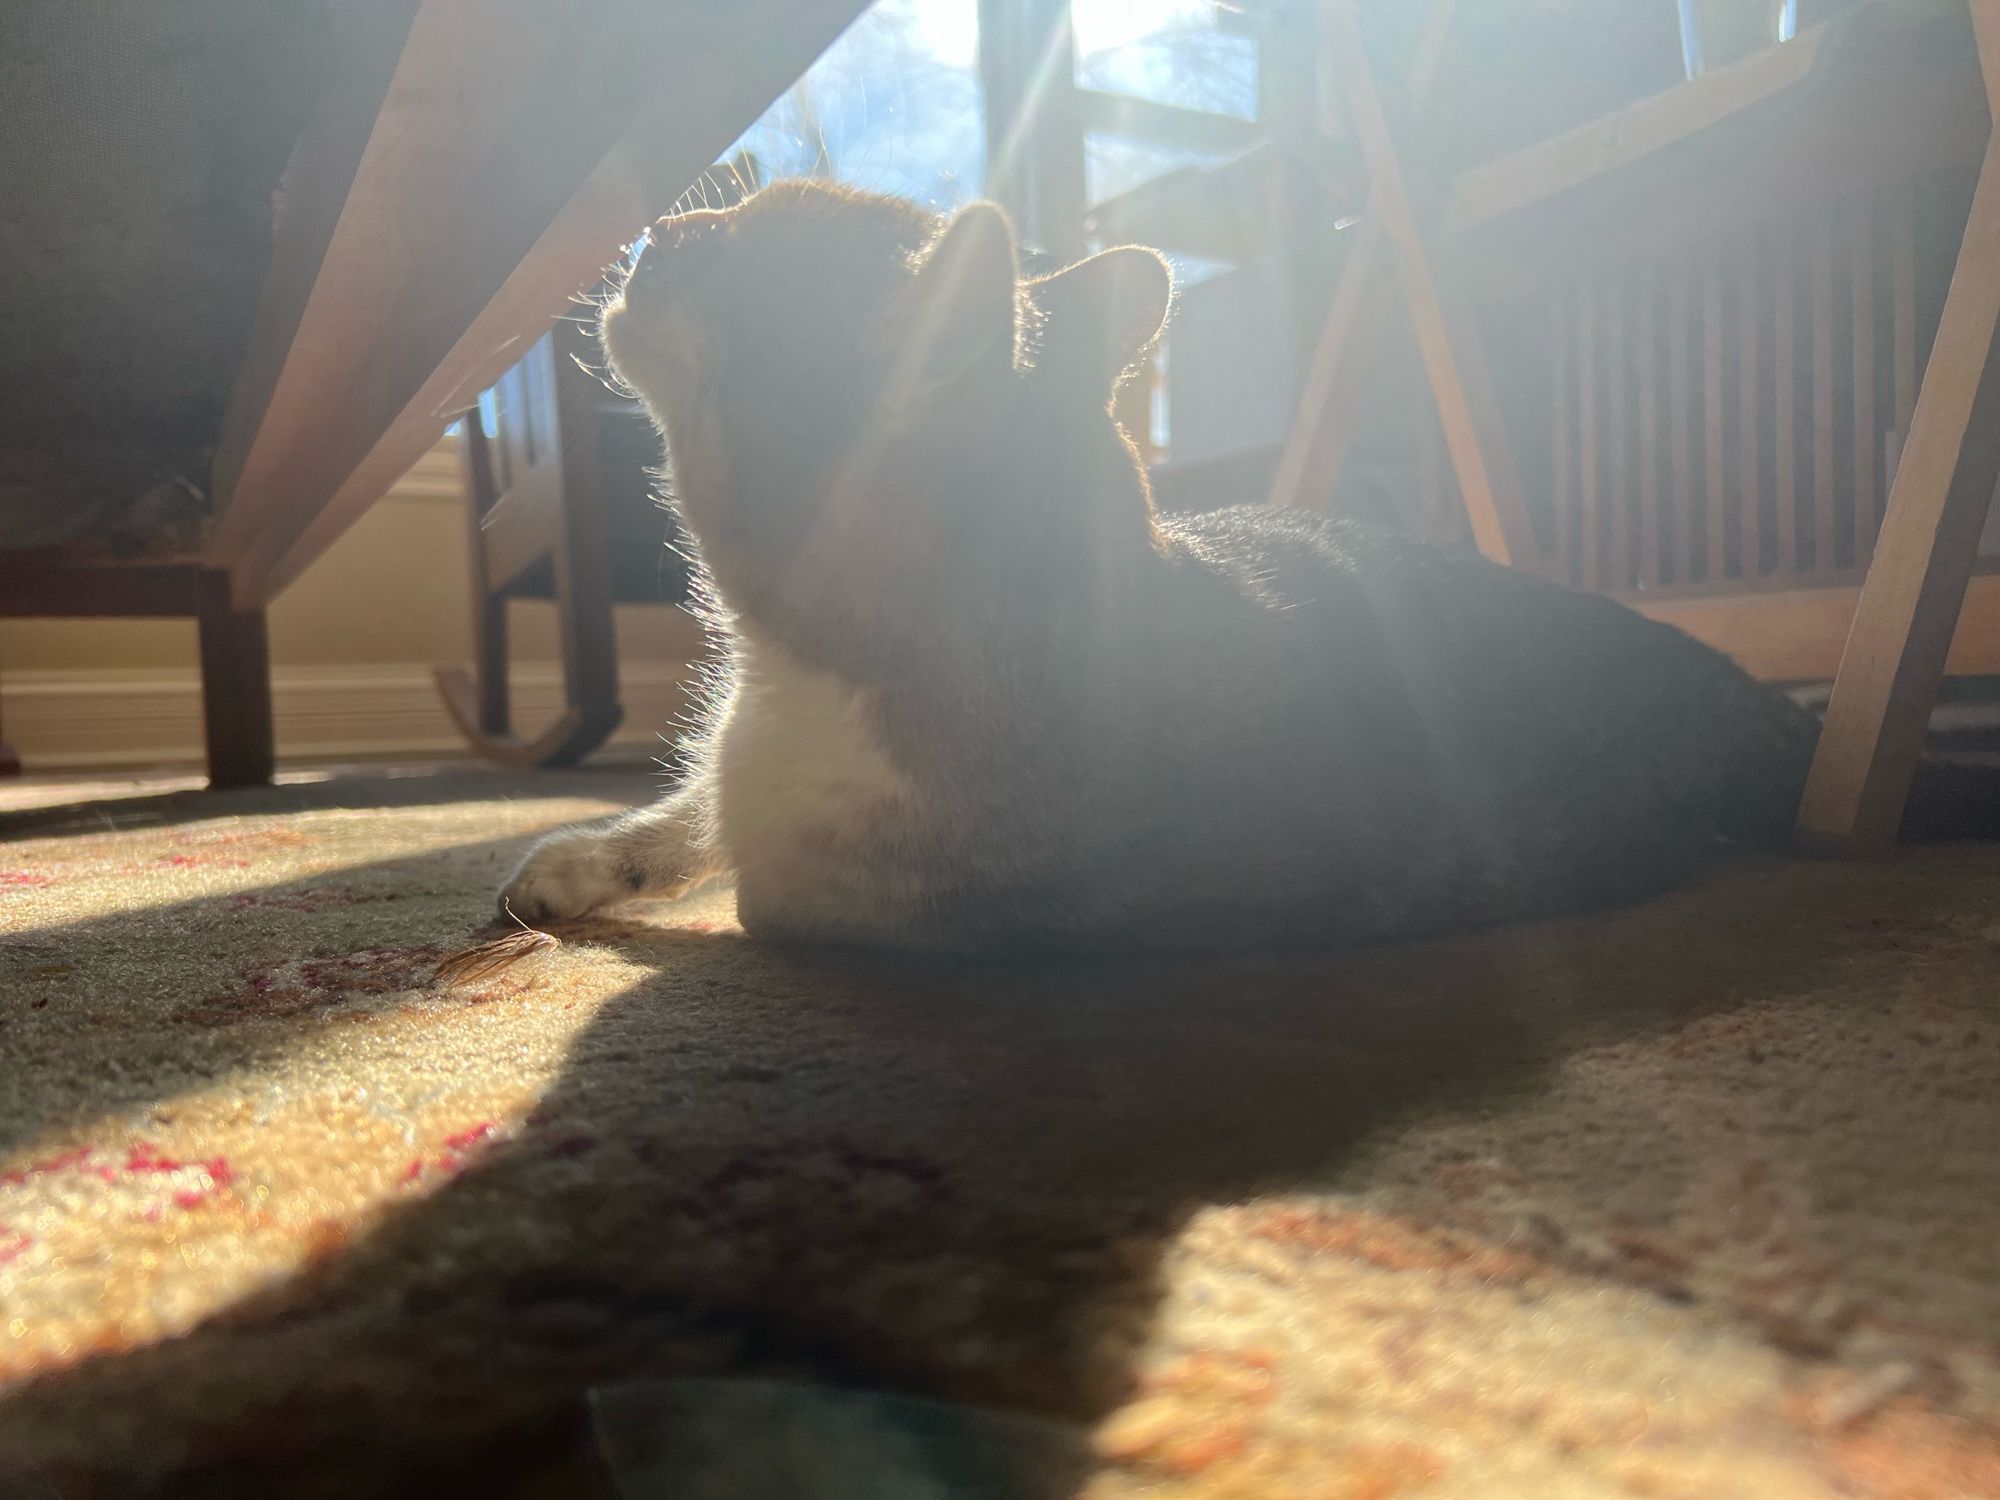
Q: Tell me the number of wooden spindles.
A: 11